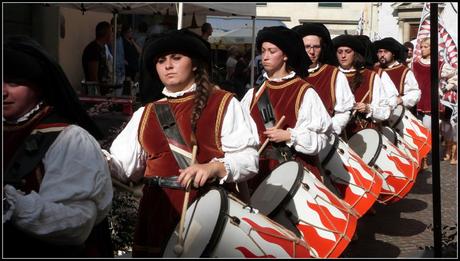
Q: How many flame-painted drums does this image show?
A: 6